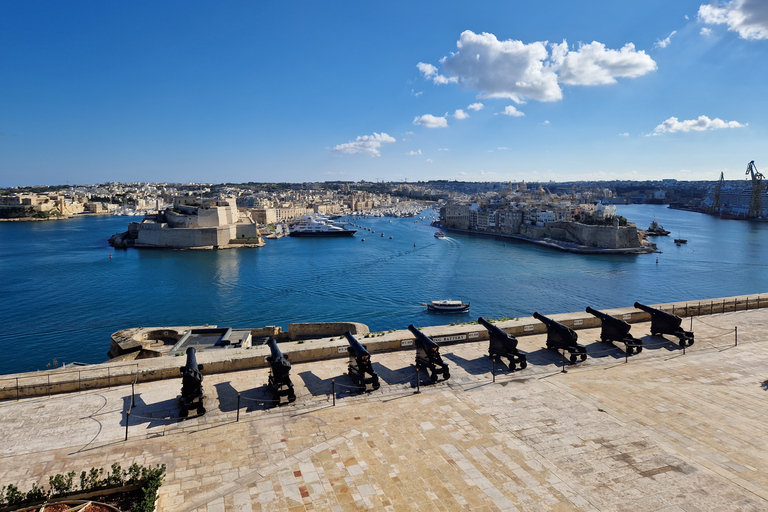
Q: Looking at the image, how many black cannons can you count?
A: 8